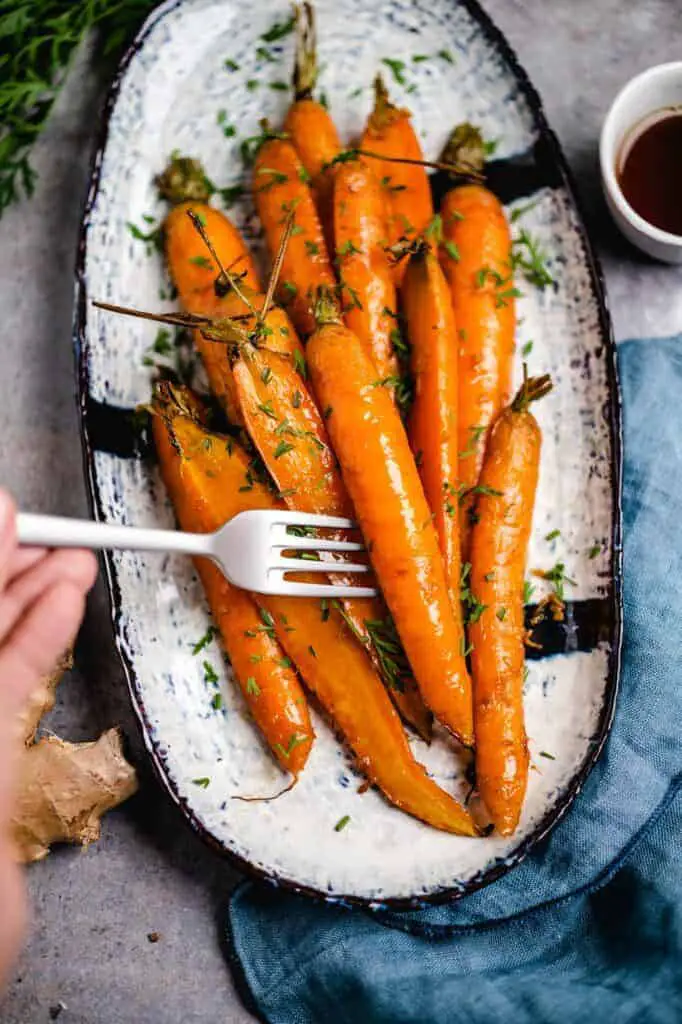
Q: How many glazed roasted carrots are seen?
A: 12